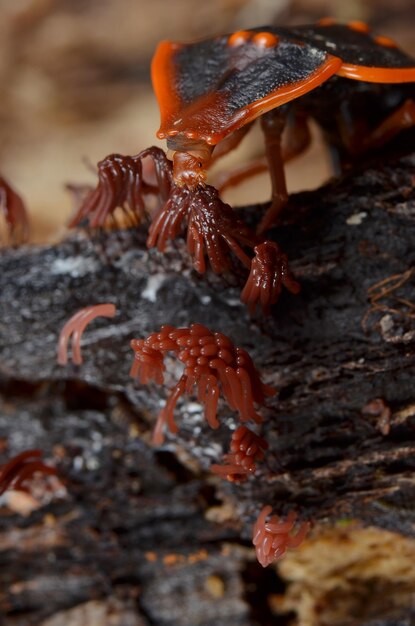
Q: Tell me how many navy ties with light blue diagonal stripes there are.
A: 0